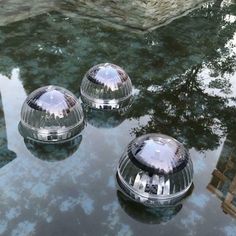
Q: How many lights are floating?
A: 3